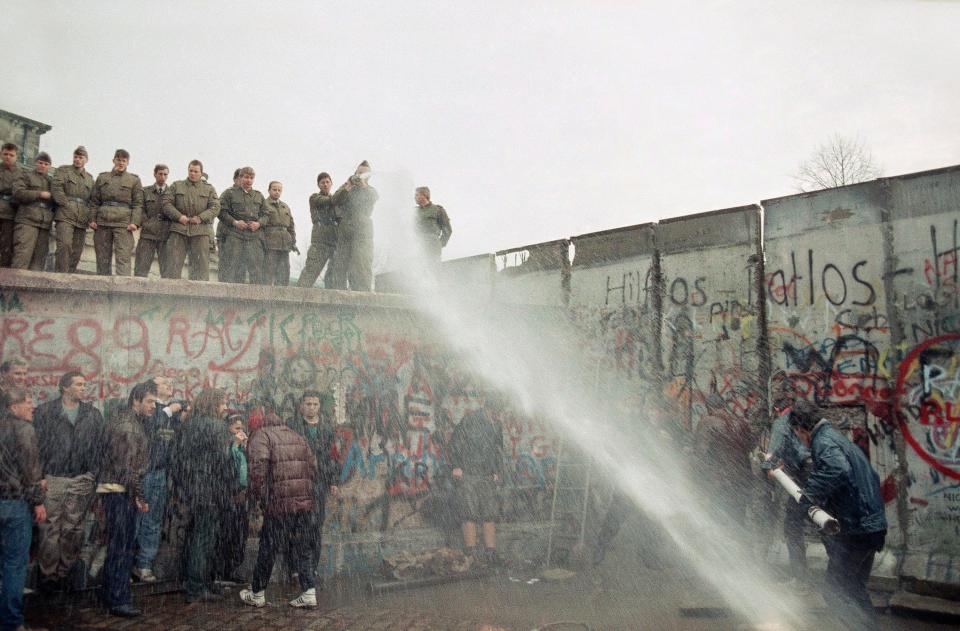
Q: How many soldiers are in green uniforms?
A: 12